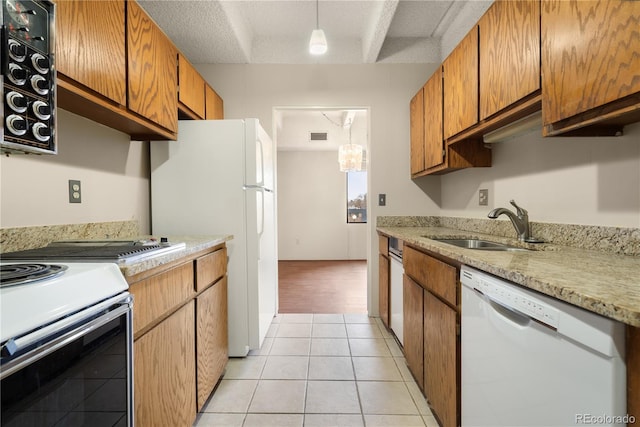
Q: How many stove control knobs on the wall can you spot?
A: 8